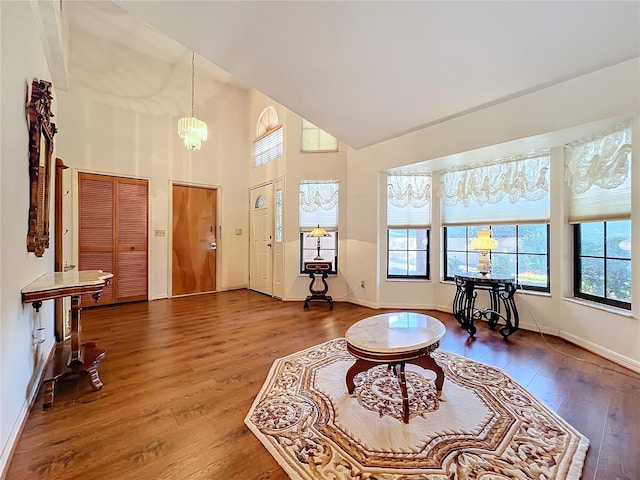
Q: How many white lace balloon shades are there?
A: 4